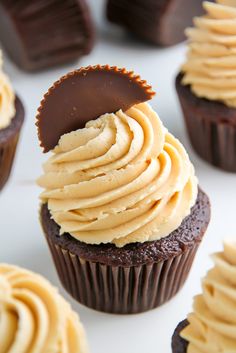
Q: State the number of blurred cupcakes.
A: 4